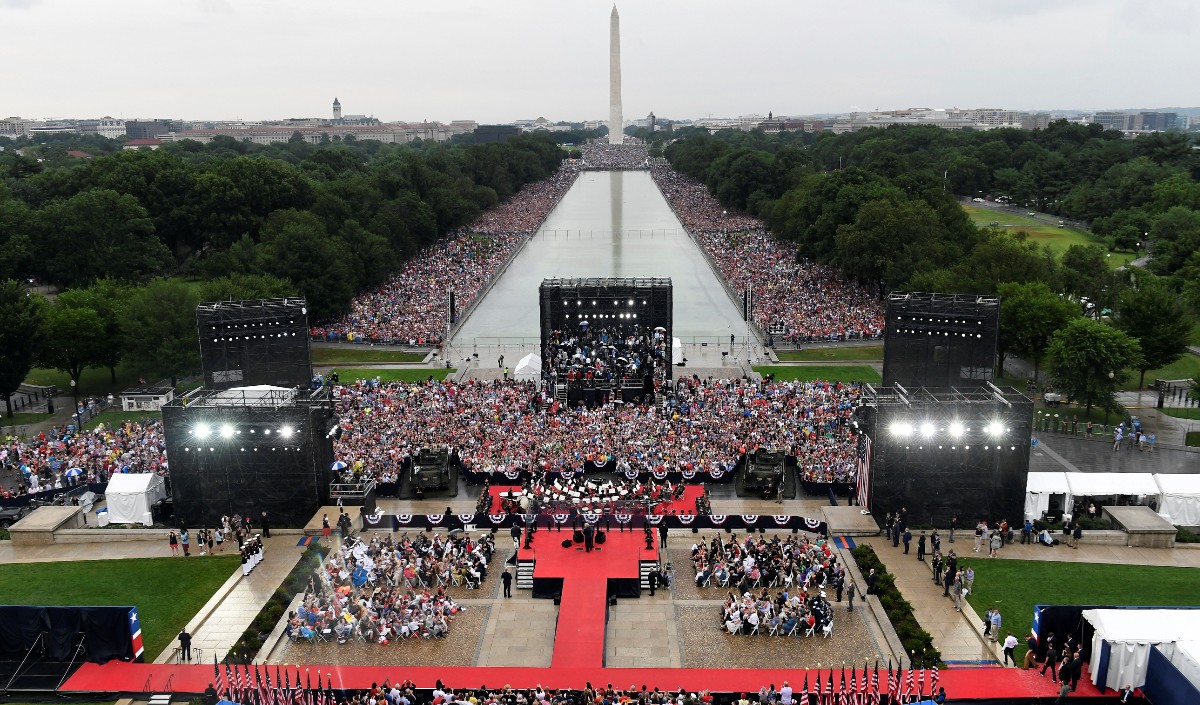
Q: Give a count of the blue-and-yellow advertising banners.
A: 0